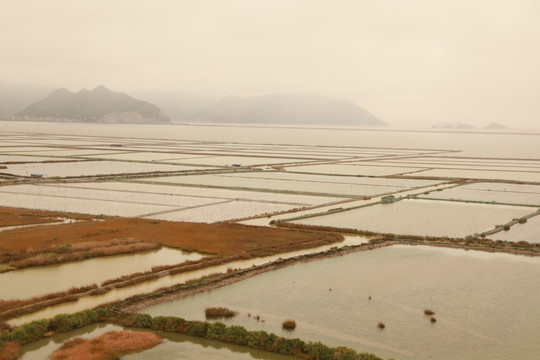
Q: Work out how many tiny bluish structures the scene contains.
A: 2